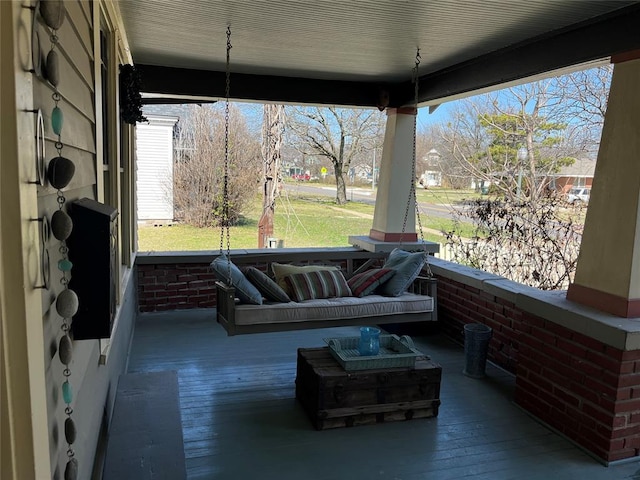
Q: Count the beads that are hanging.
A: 11